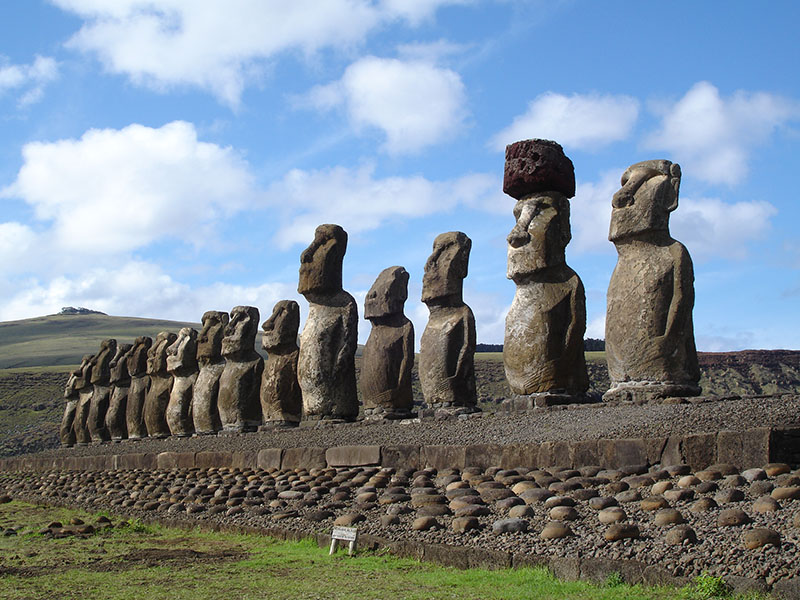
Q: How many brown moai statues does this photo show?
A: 15